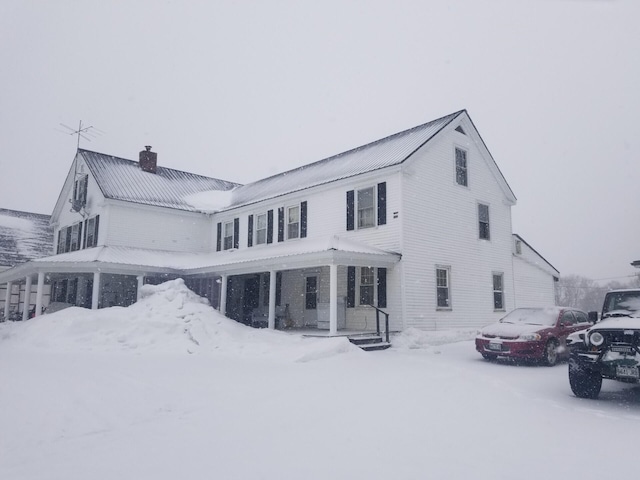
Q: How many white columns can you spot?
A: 8